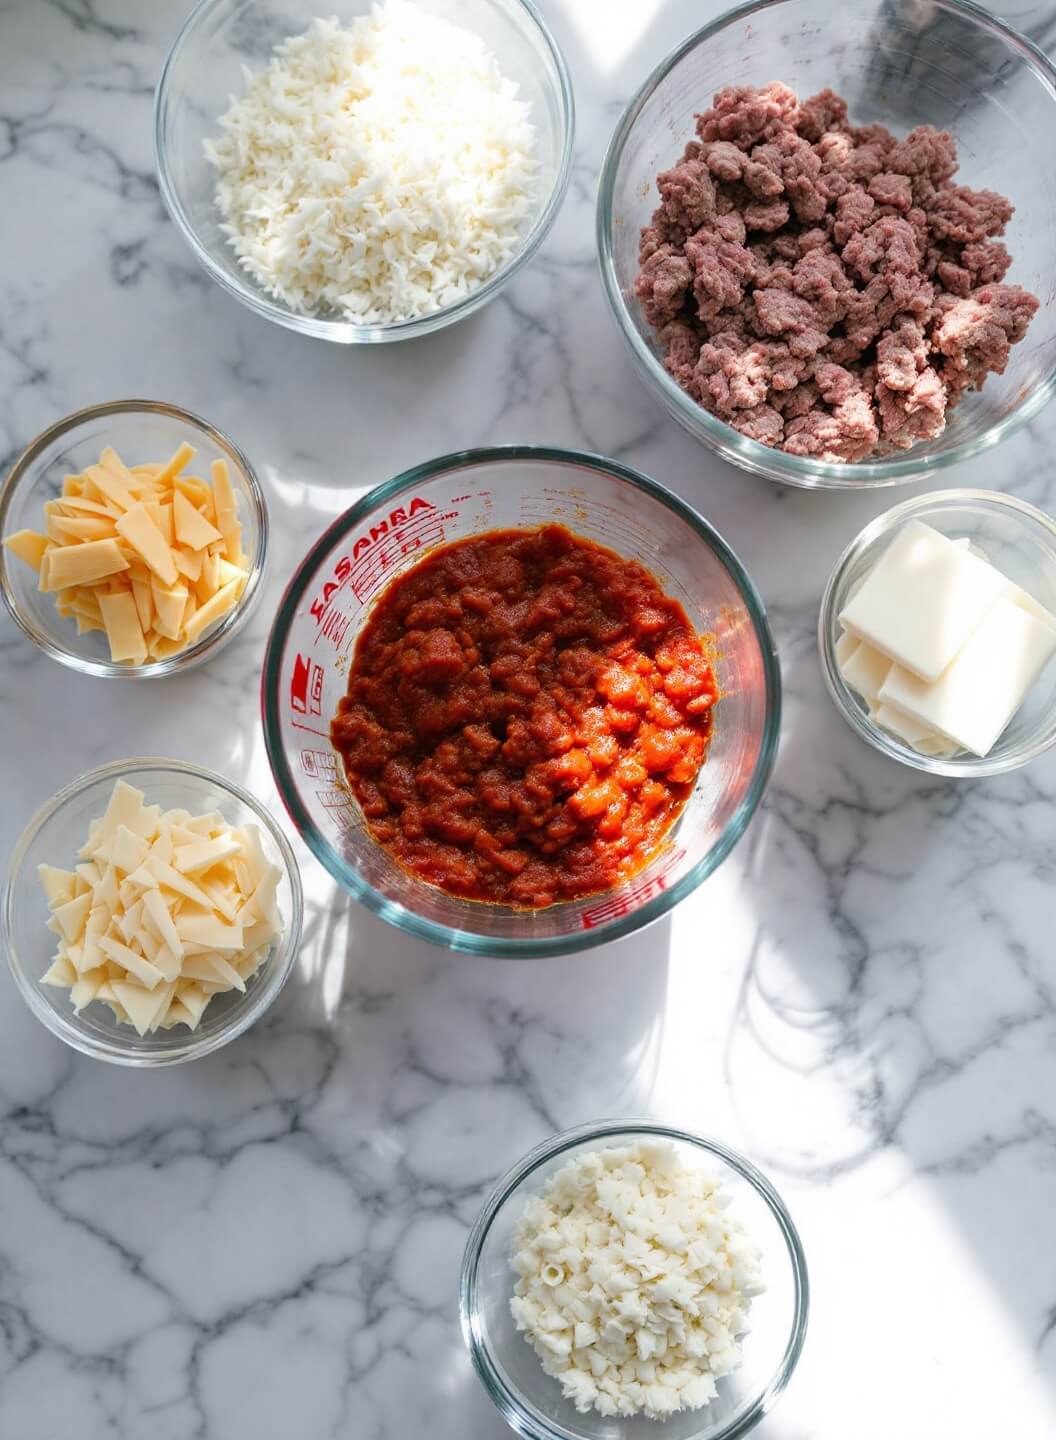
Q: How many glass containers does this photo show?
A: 7